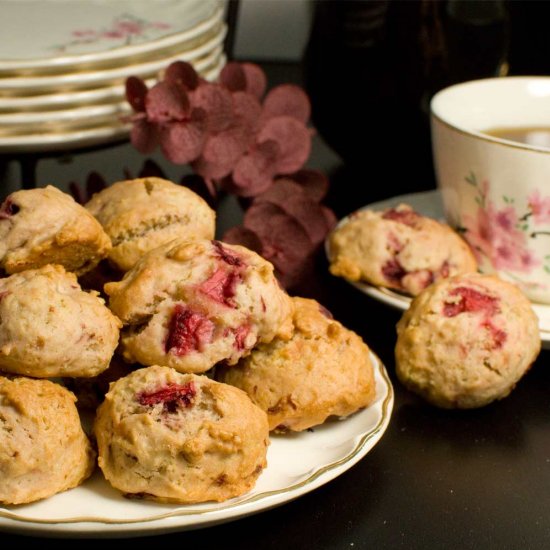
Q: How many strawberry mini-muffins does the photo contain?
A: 9